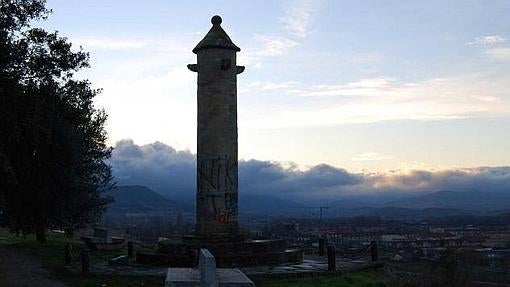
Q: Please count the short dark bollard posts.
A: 6